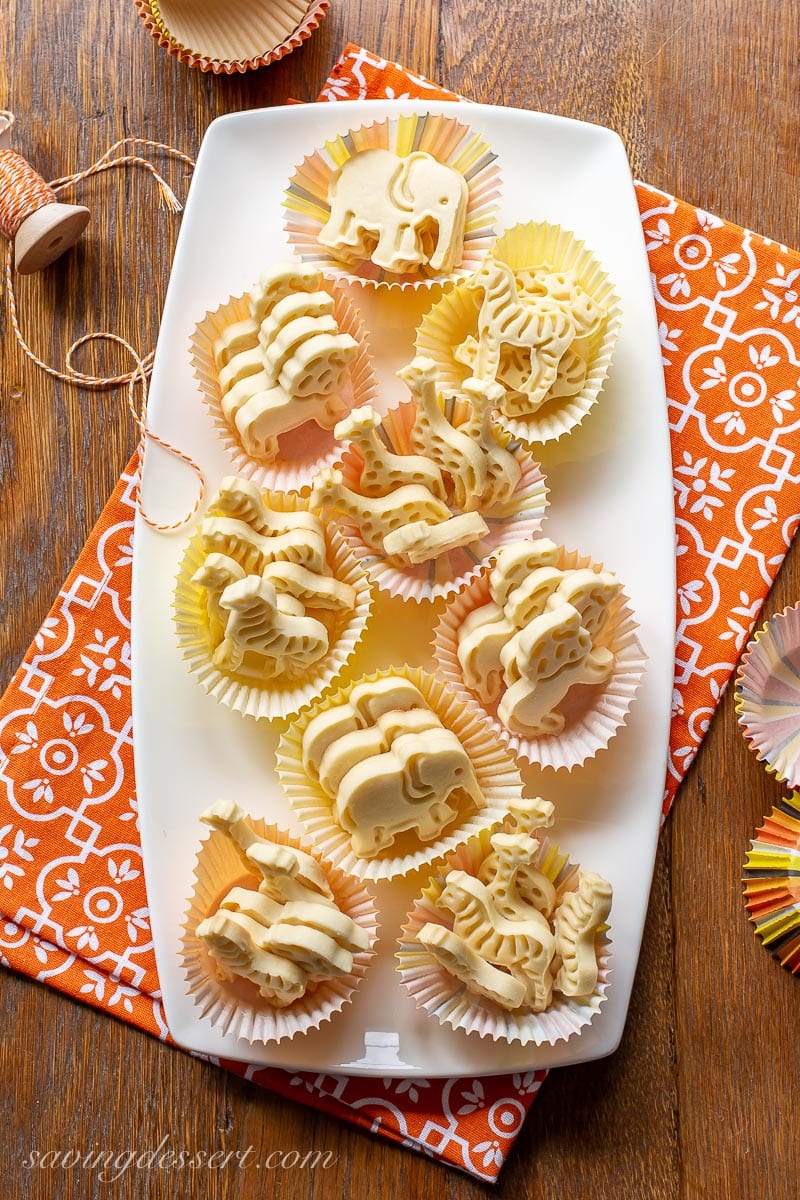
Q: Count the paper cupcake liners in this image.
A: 12